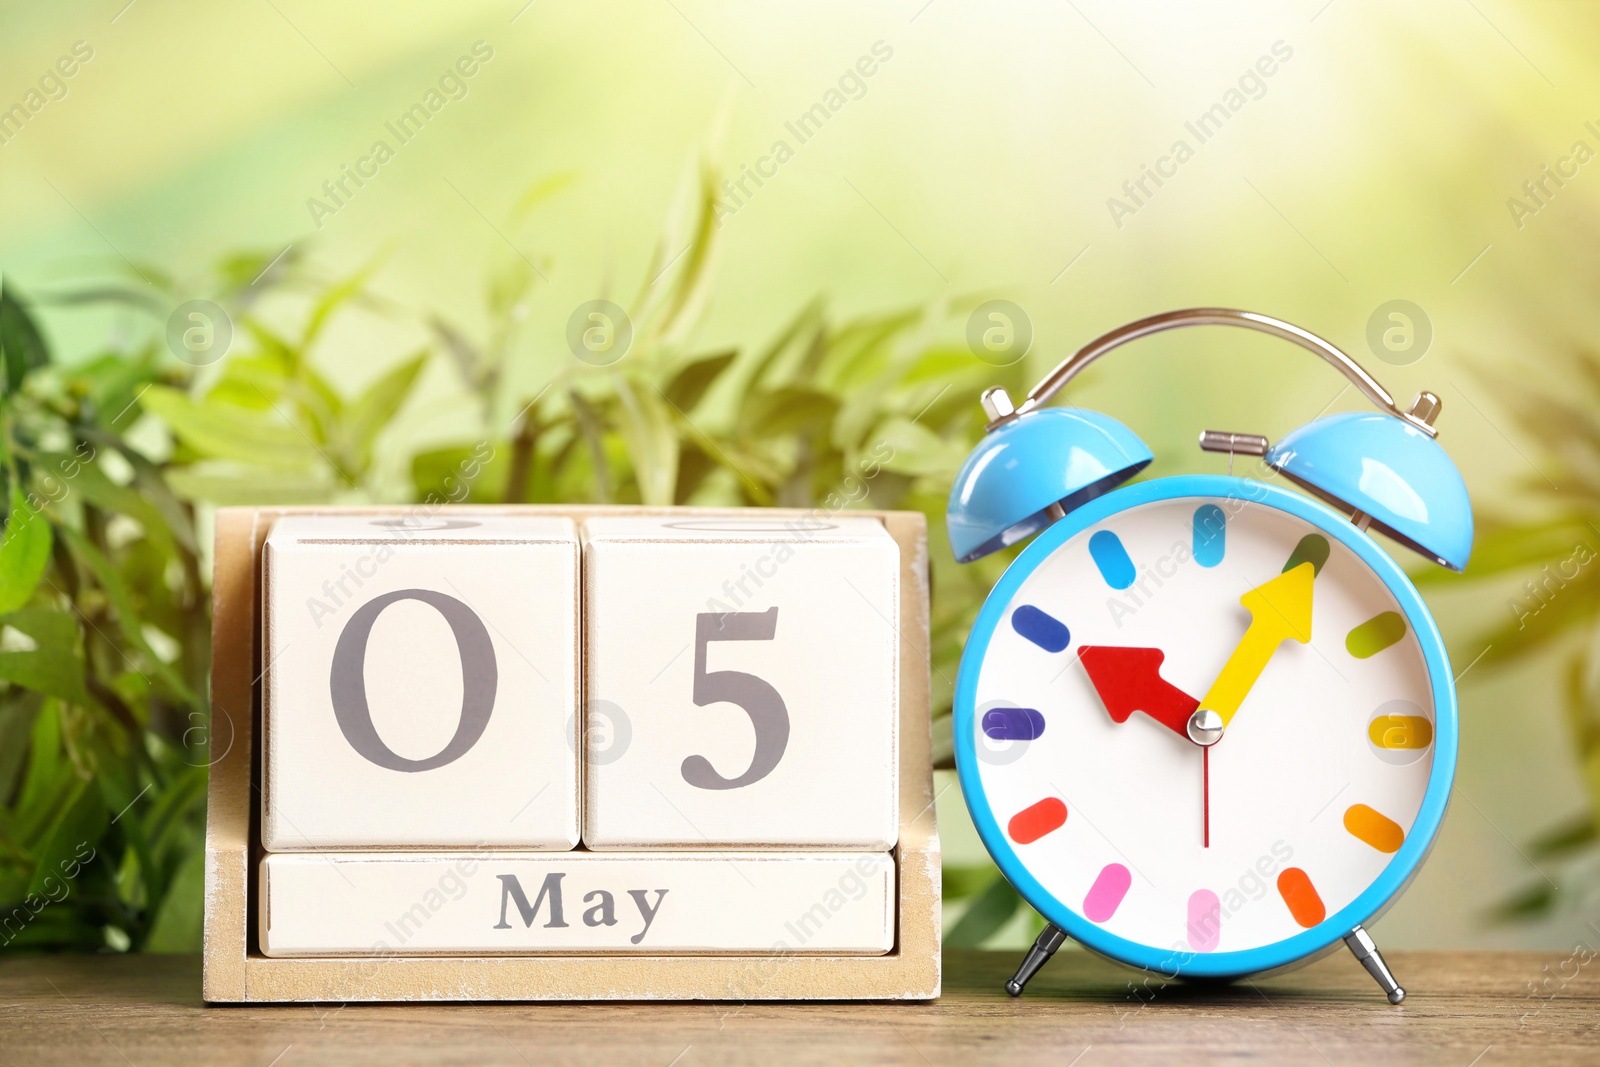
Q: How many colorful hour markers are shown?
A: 12